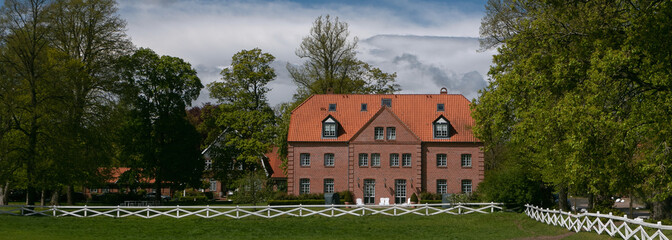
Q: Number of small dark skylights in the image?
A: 4